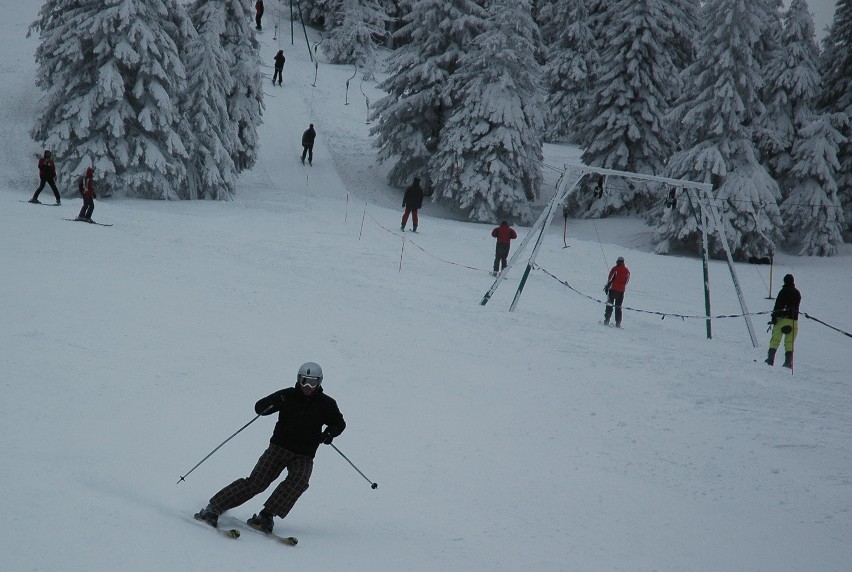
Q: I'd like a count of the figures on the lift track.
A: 7